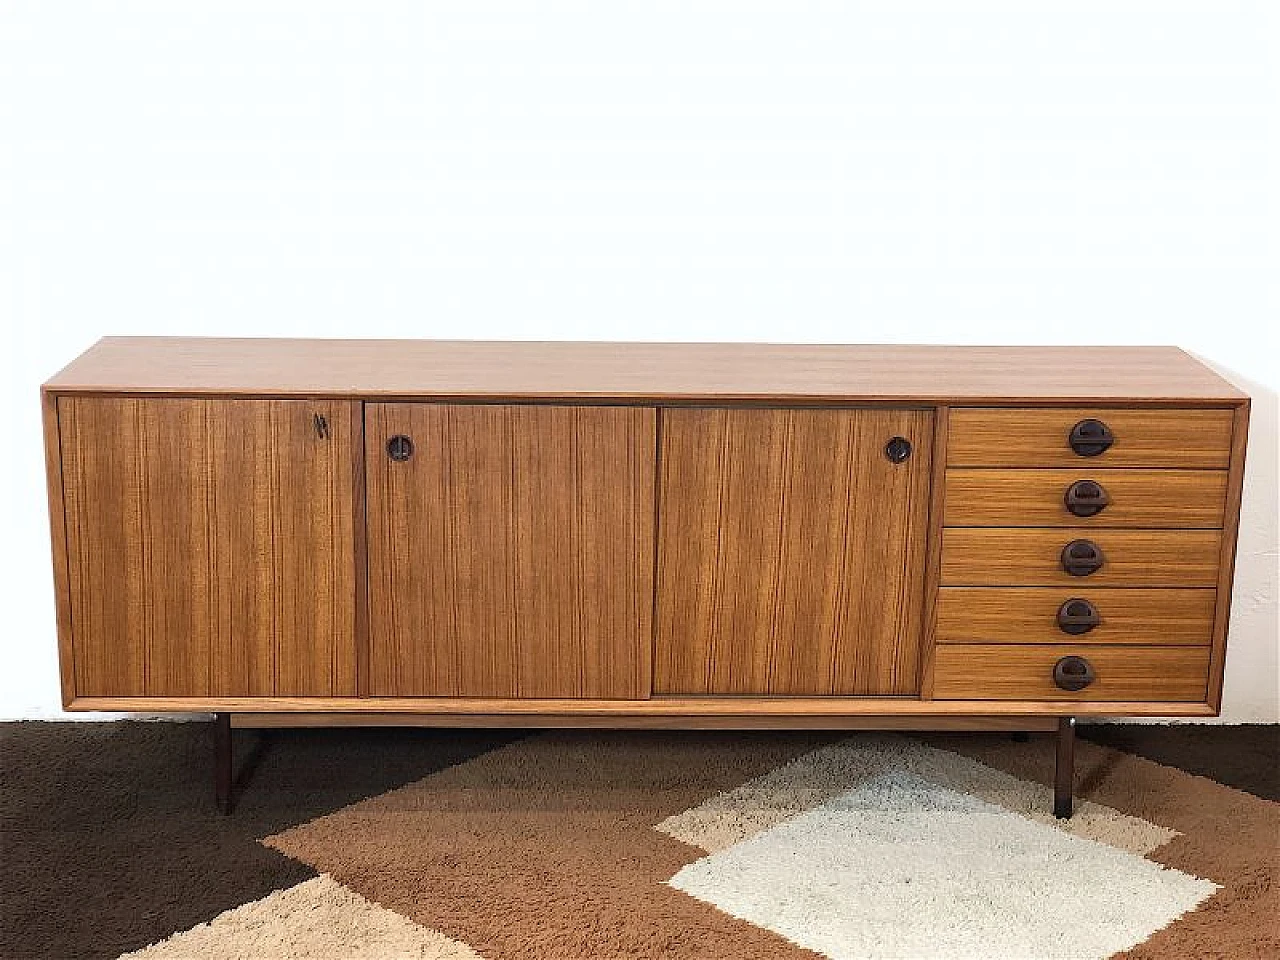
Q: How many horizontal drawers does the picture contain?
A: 5